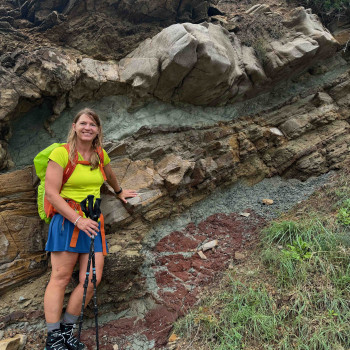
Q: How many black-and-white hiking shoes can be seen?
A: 2